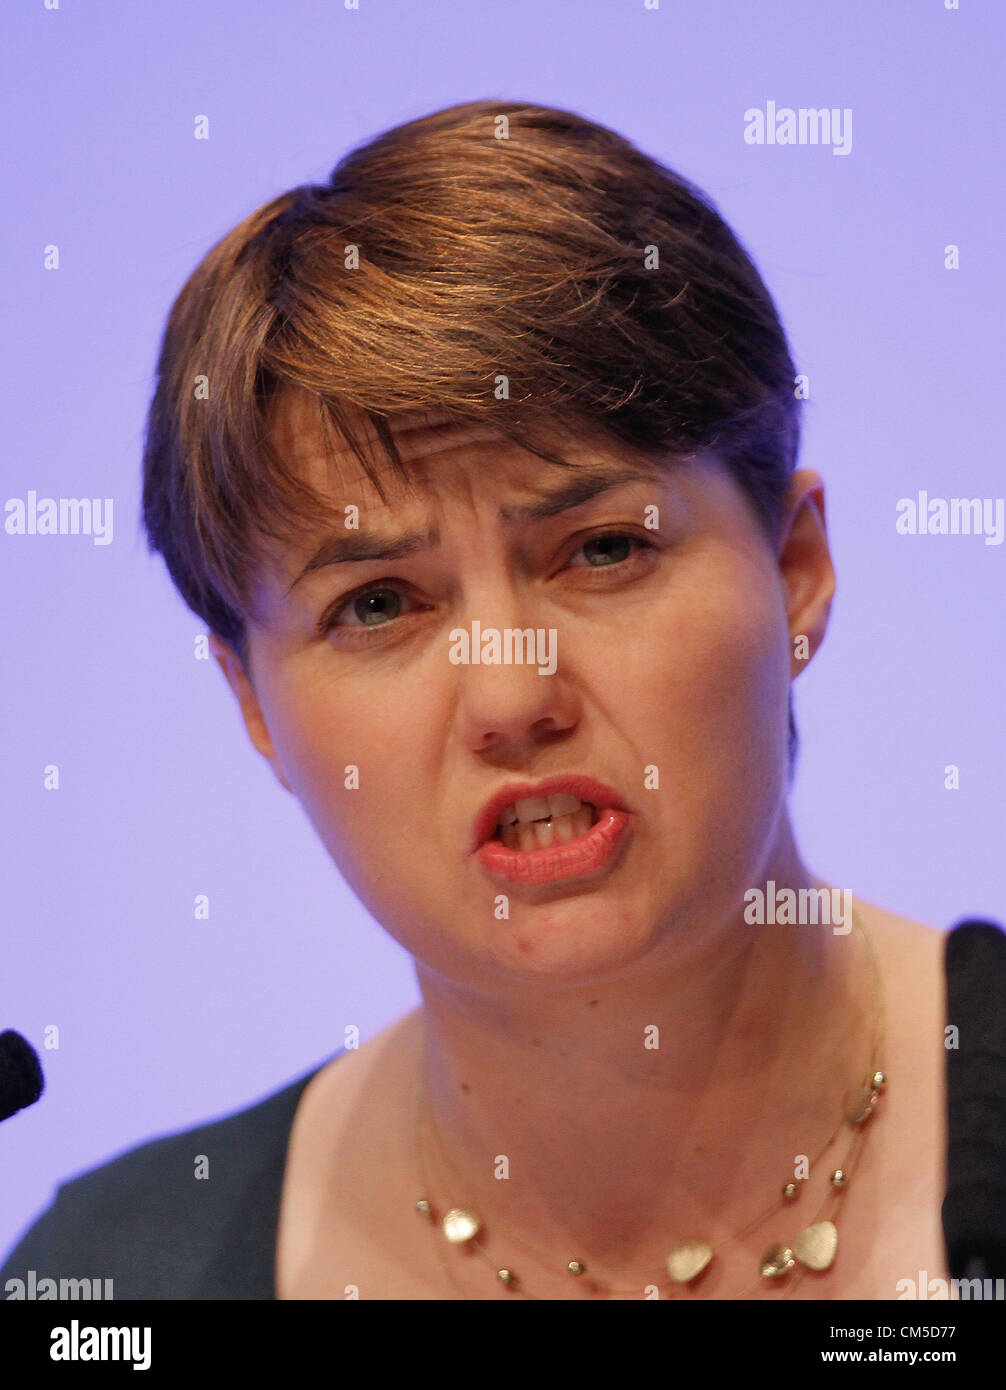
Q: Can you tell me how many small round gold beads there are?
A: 6